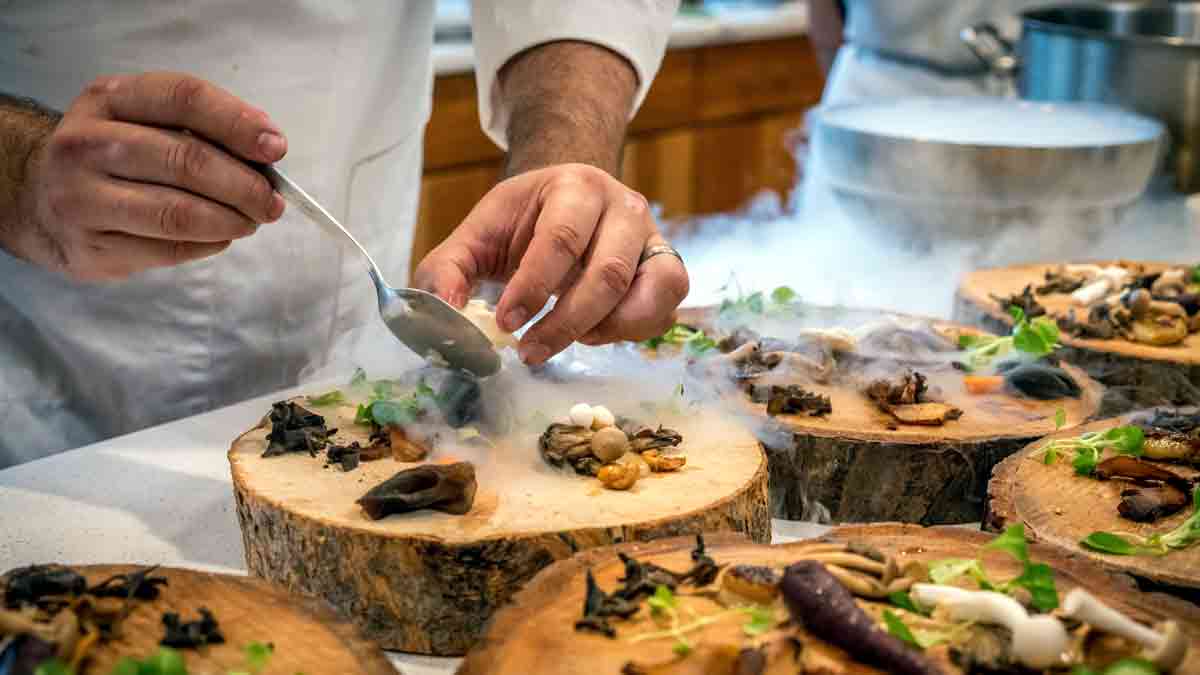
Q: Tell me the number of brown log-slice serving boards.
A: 6